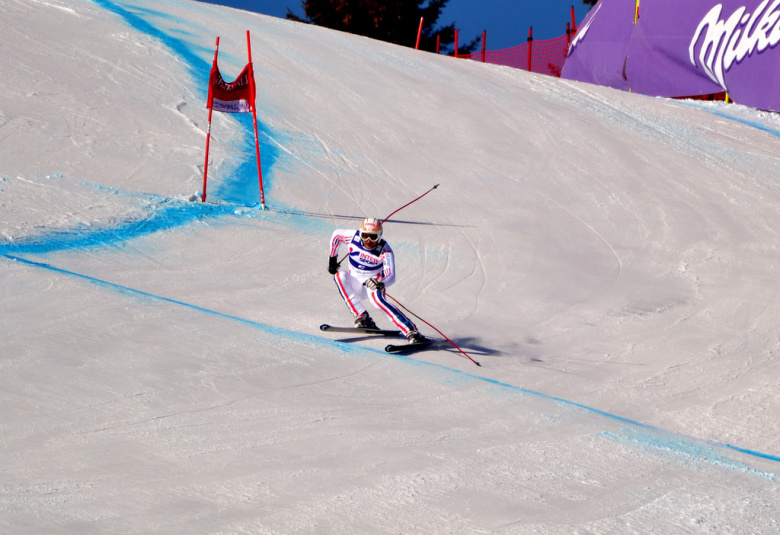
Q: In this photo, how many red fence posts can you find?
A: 7